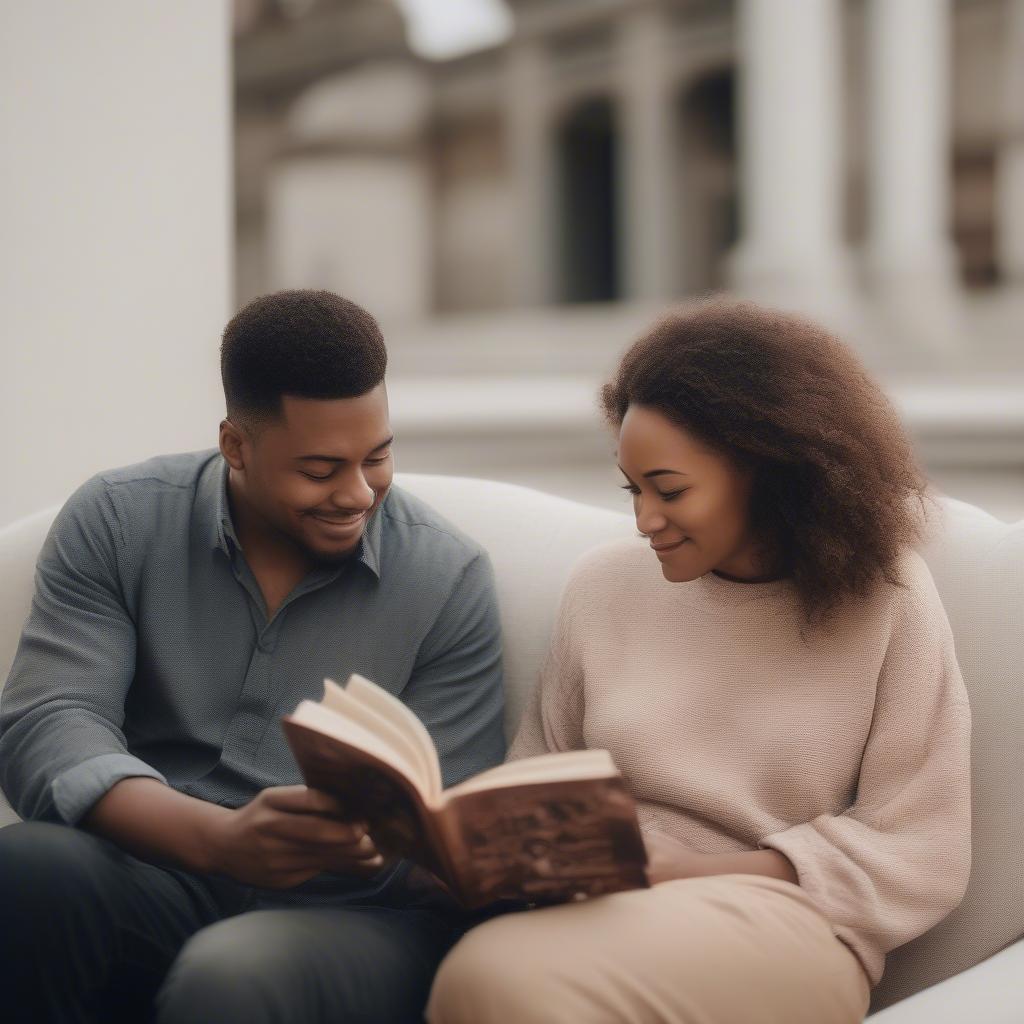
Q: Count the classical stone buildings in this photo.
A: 1